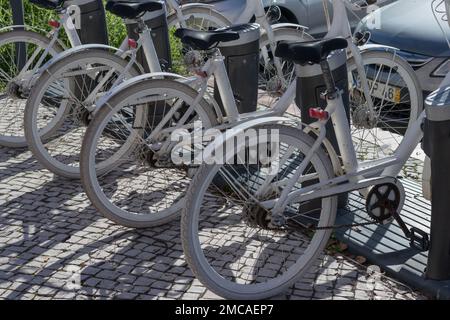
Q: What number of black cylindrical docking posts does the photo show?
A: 5